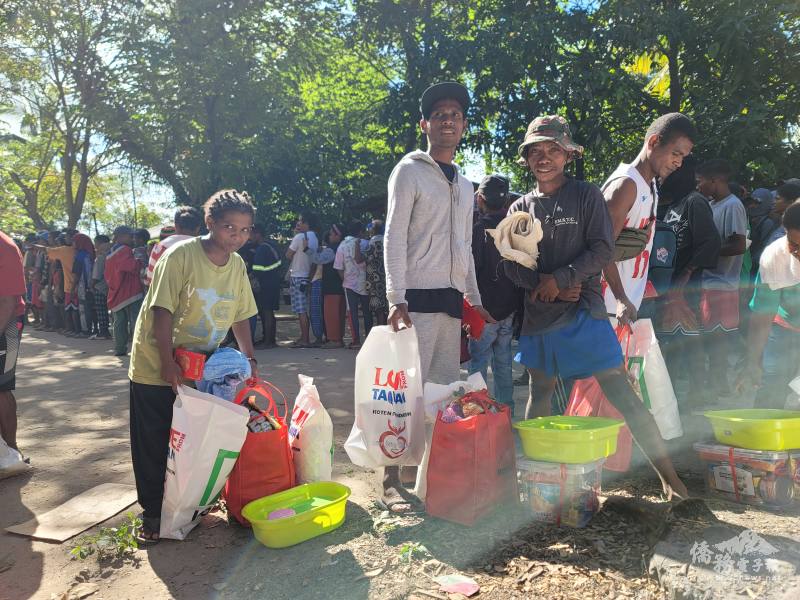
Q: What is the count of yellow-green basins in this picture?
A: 3